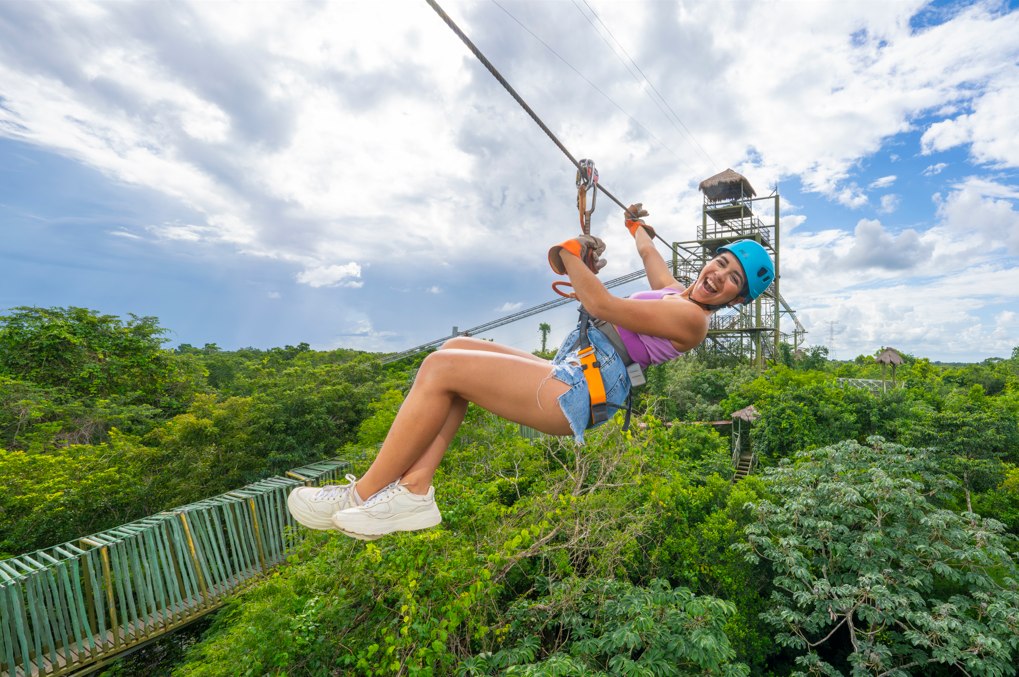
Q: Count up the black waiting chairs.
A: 0